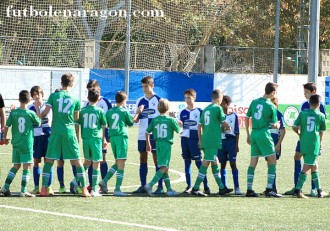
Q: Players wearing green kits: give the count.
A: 8